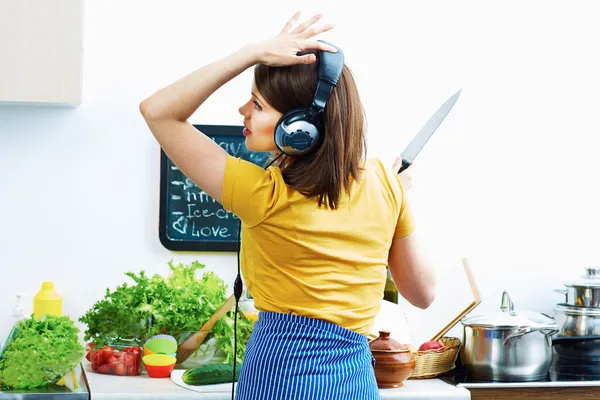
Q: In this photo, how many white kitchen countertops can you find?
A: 1